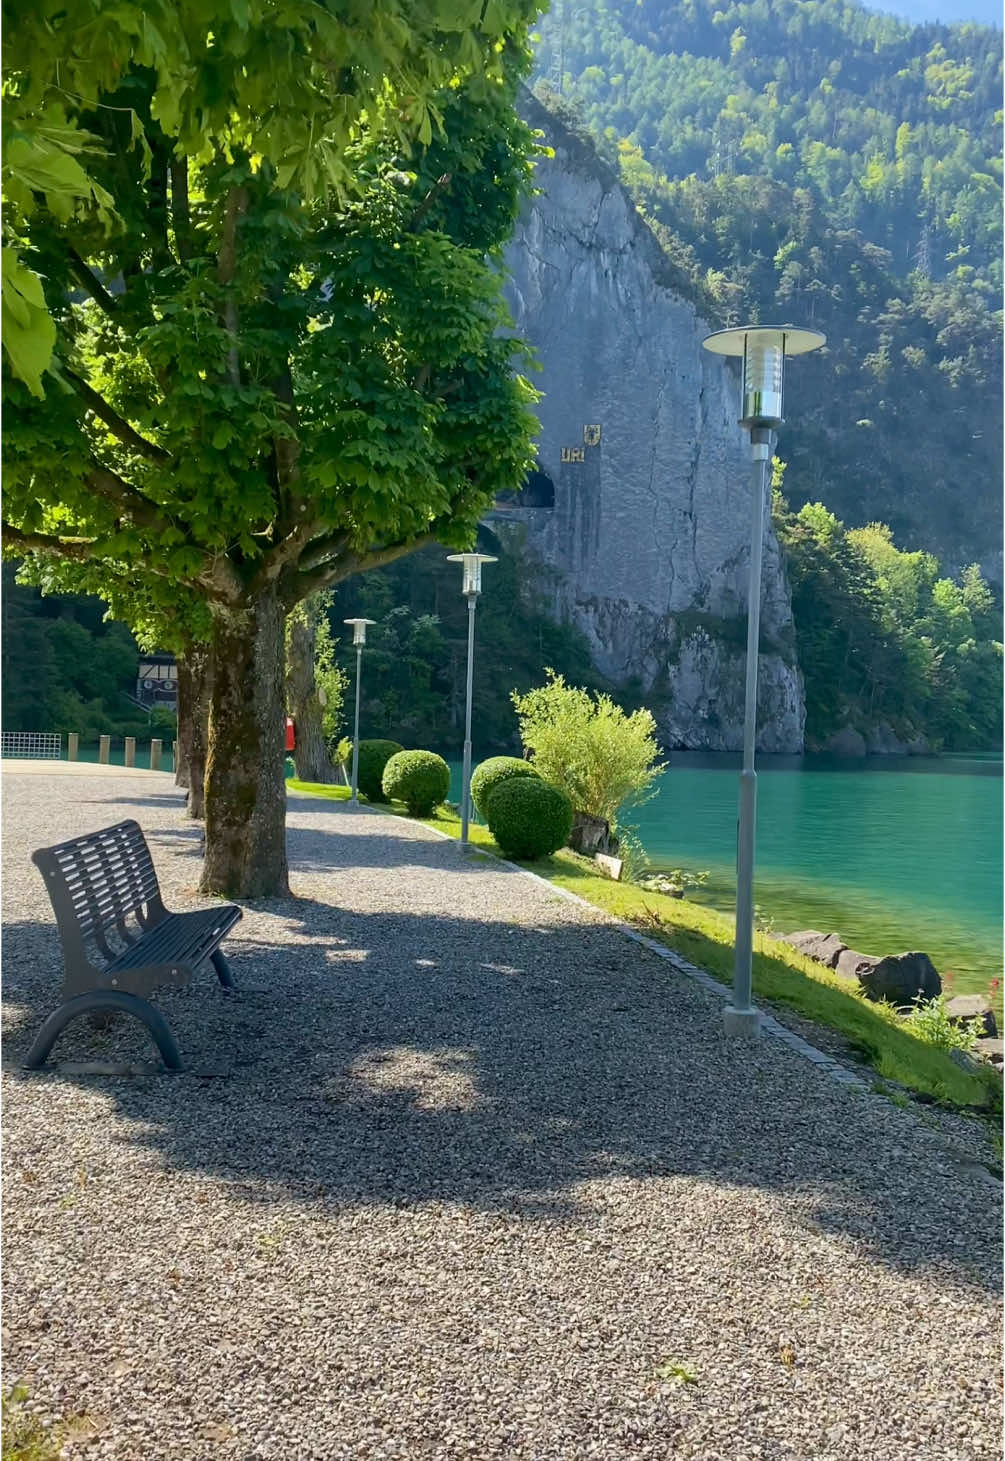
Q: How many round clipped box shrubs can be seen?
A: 4